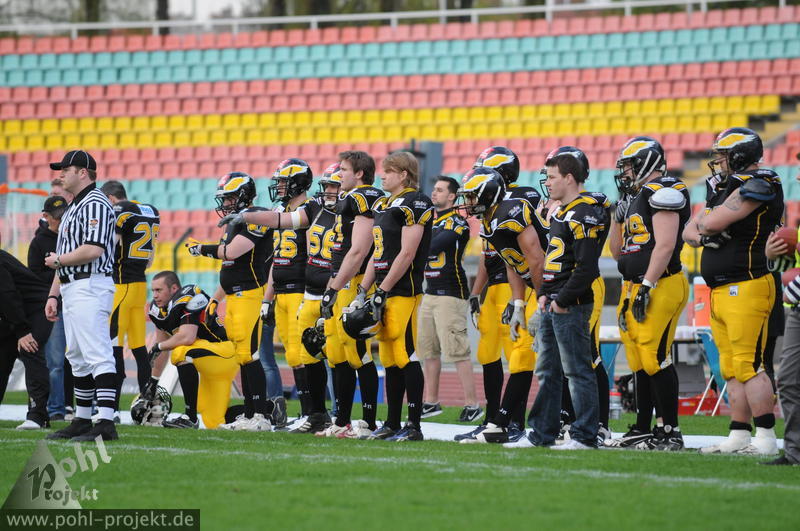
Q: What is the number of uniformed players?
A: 12